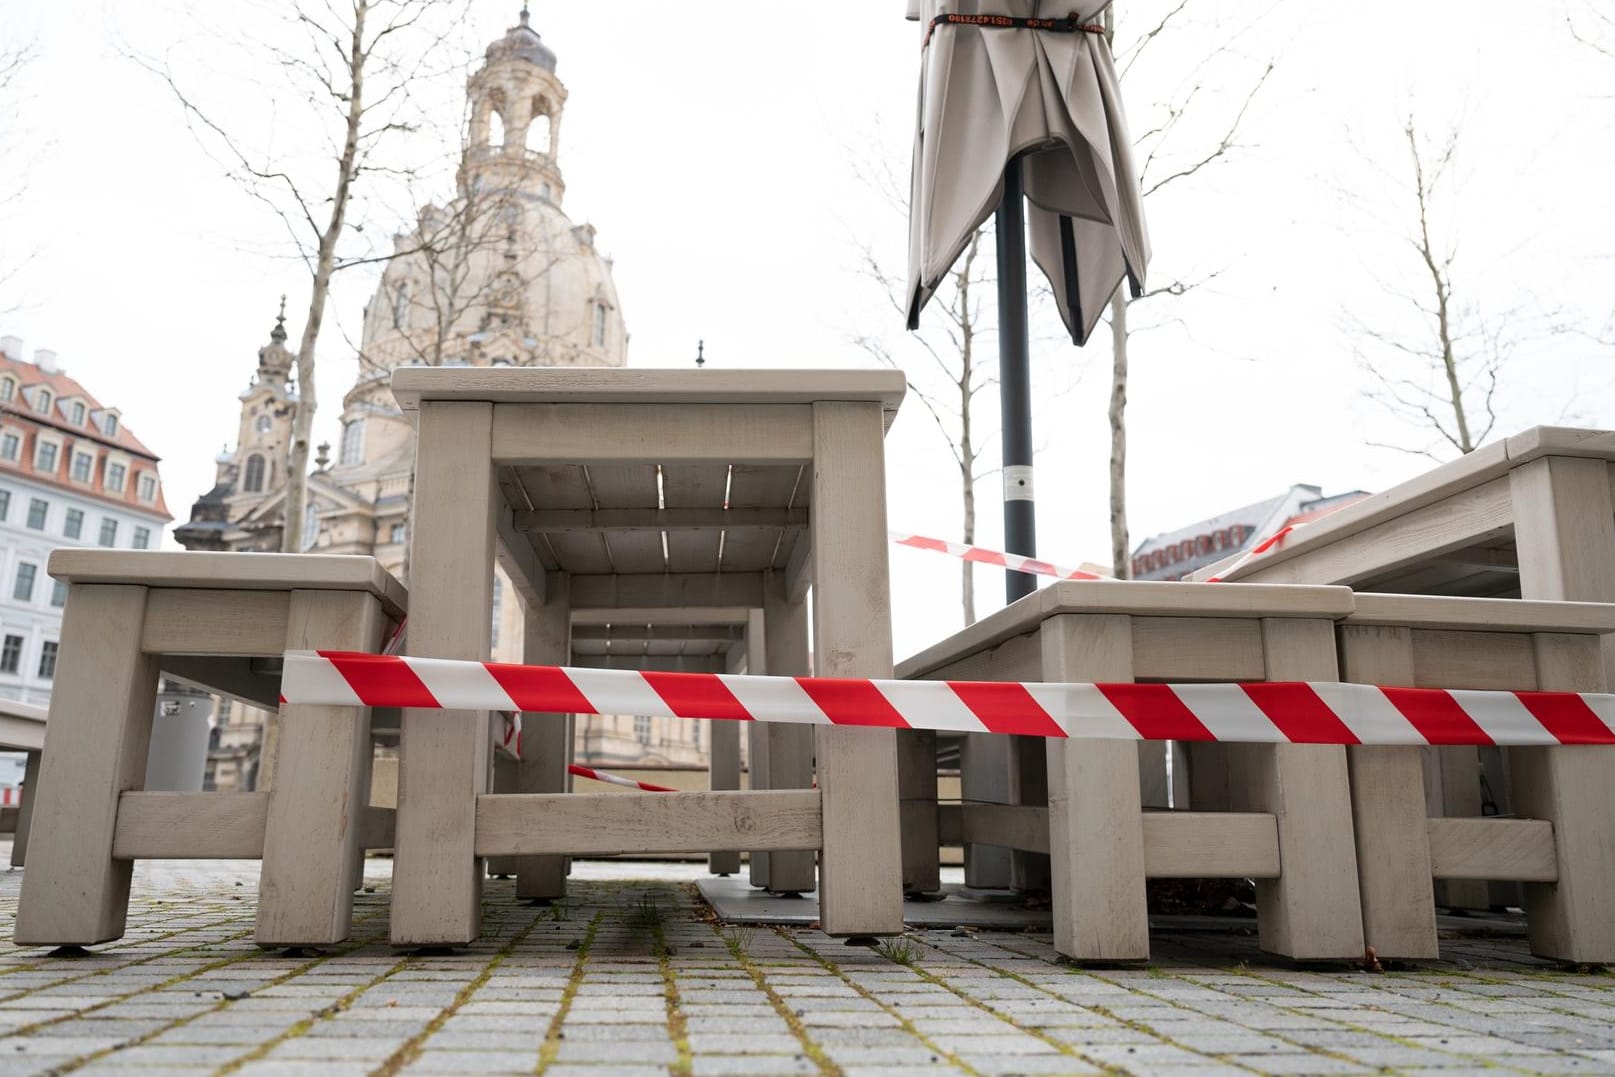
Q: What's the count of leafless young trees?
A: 5